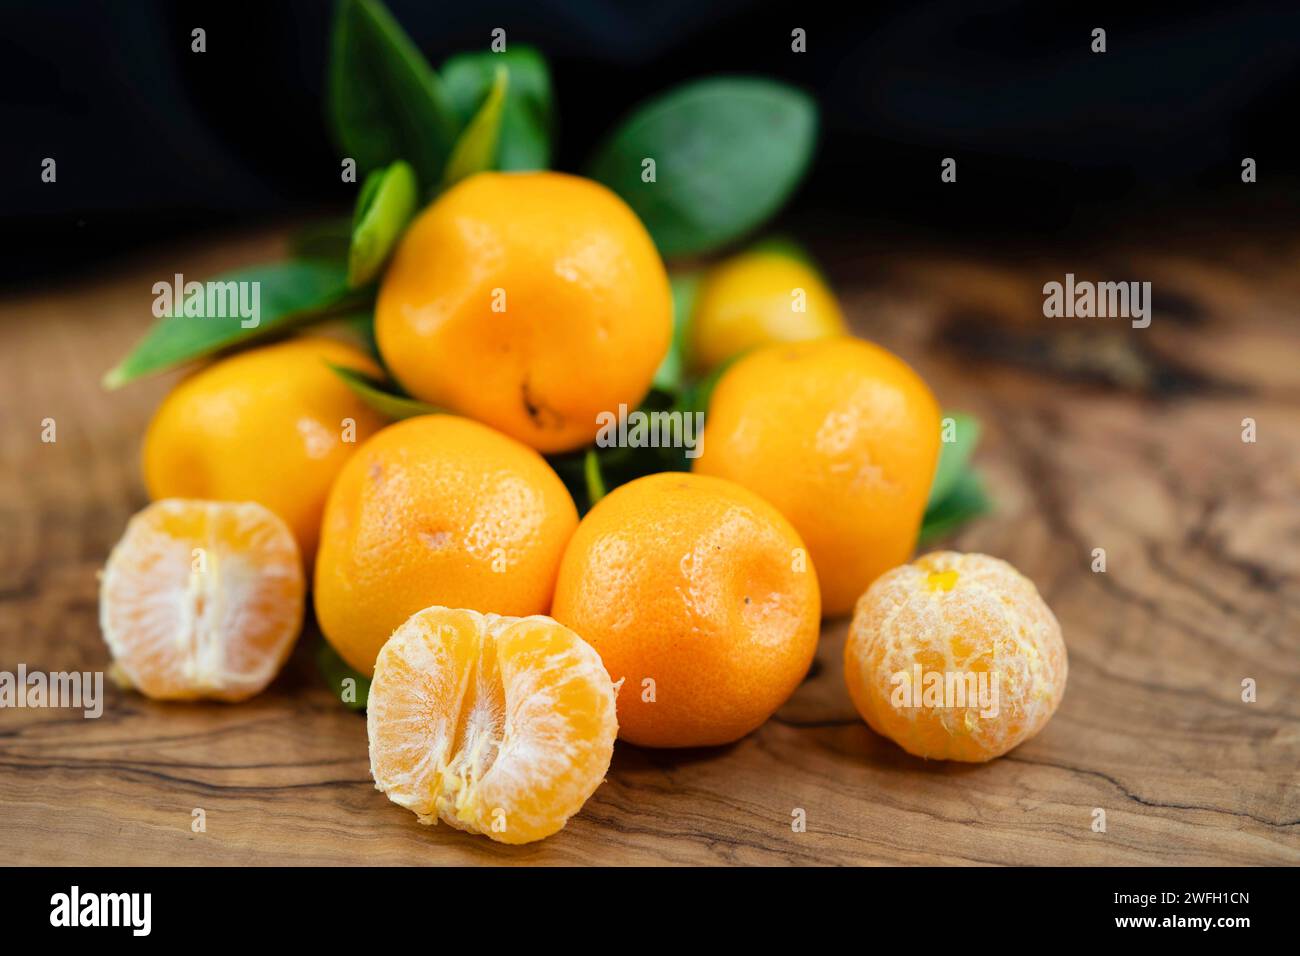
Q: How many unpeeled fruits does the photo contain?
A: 6